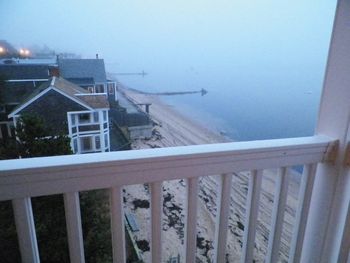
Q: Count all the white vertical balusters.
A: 9